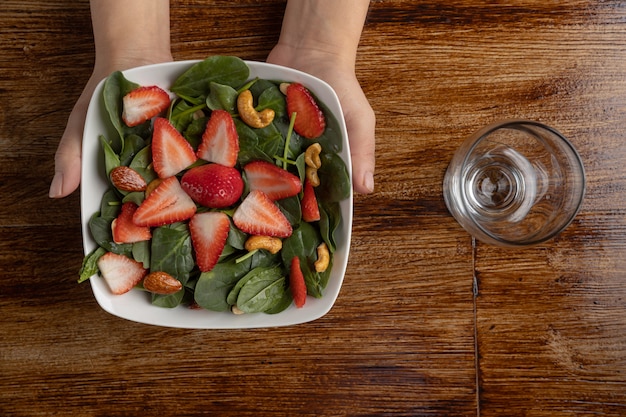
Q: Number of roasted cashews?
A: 5